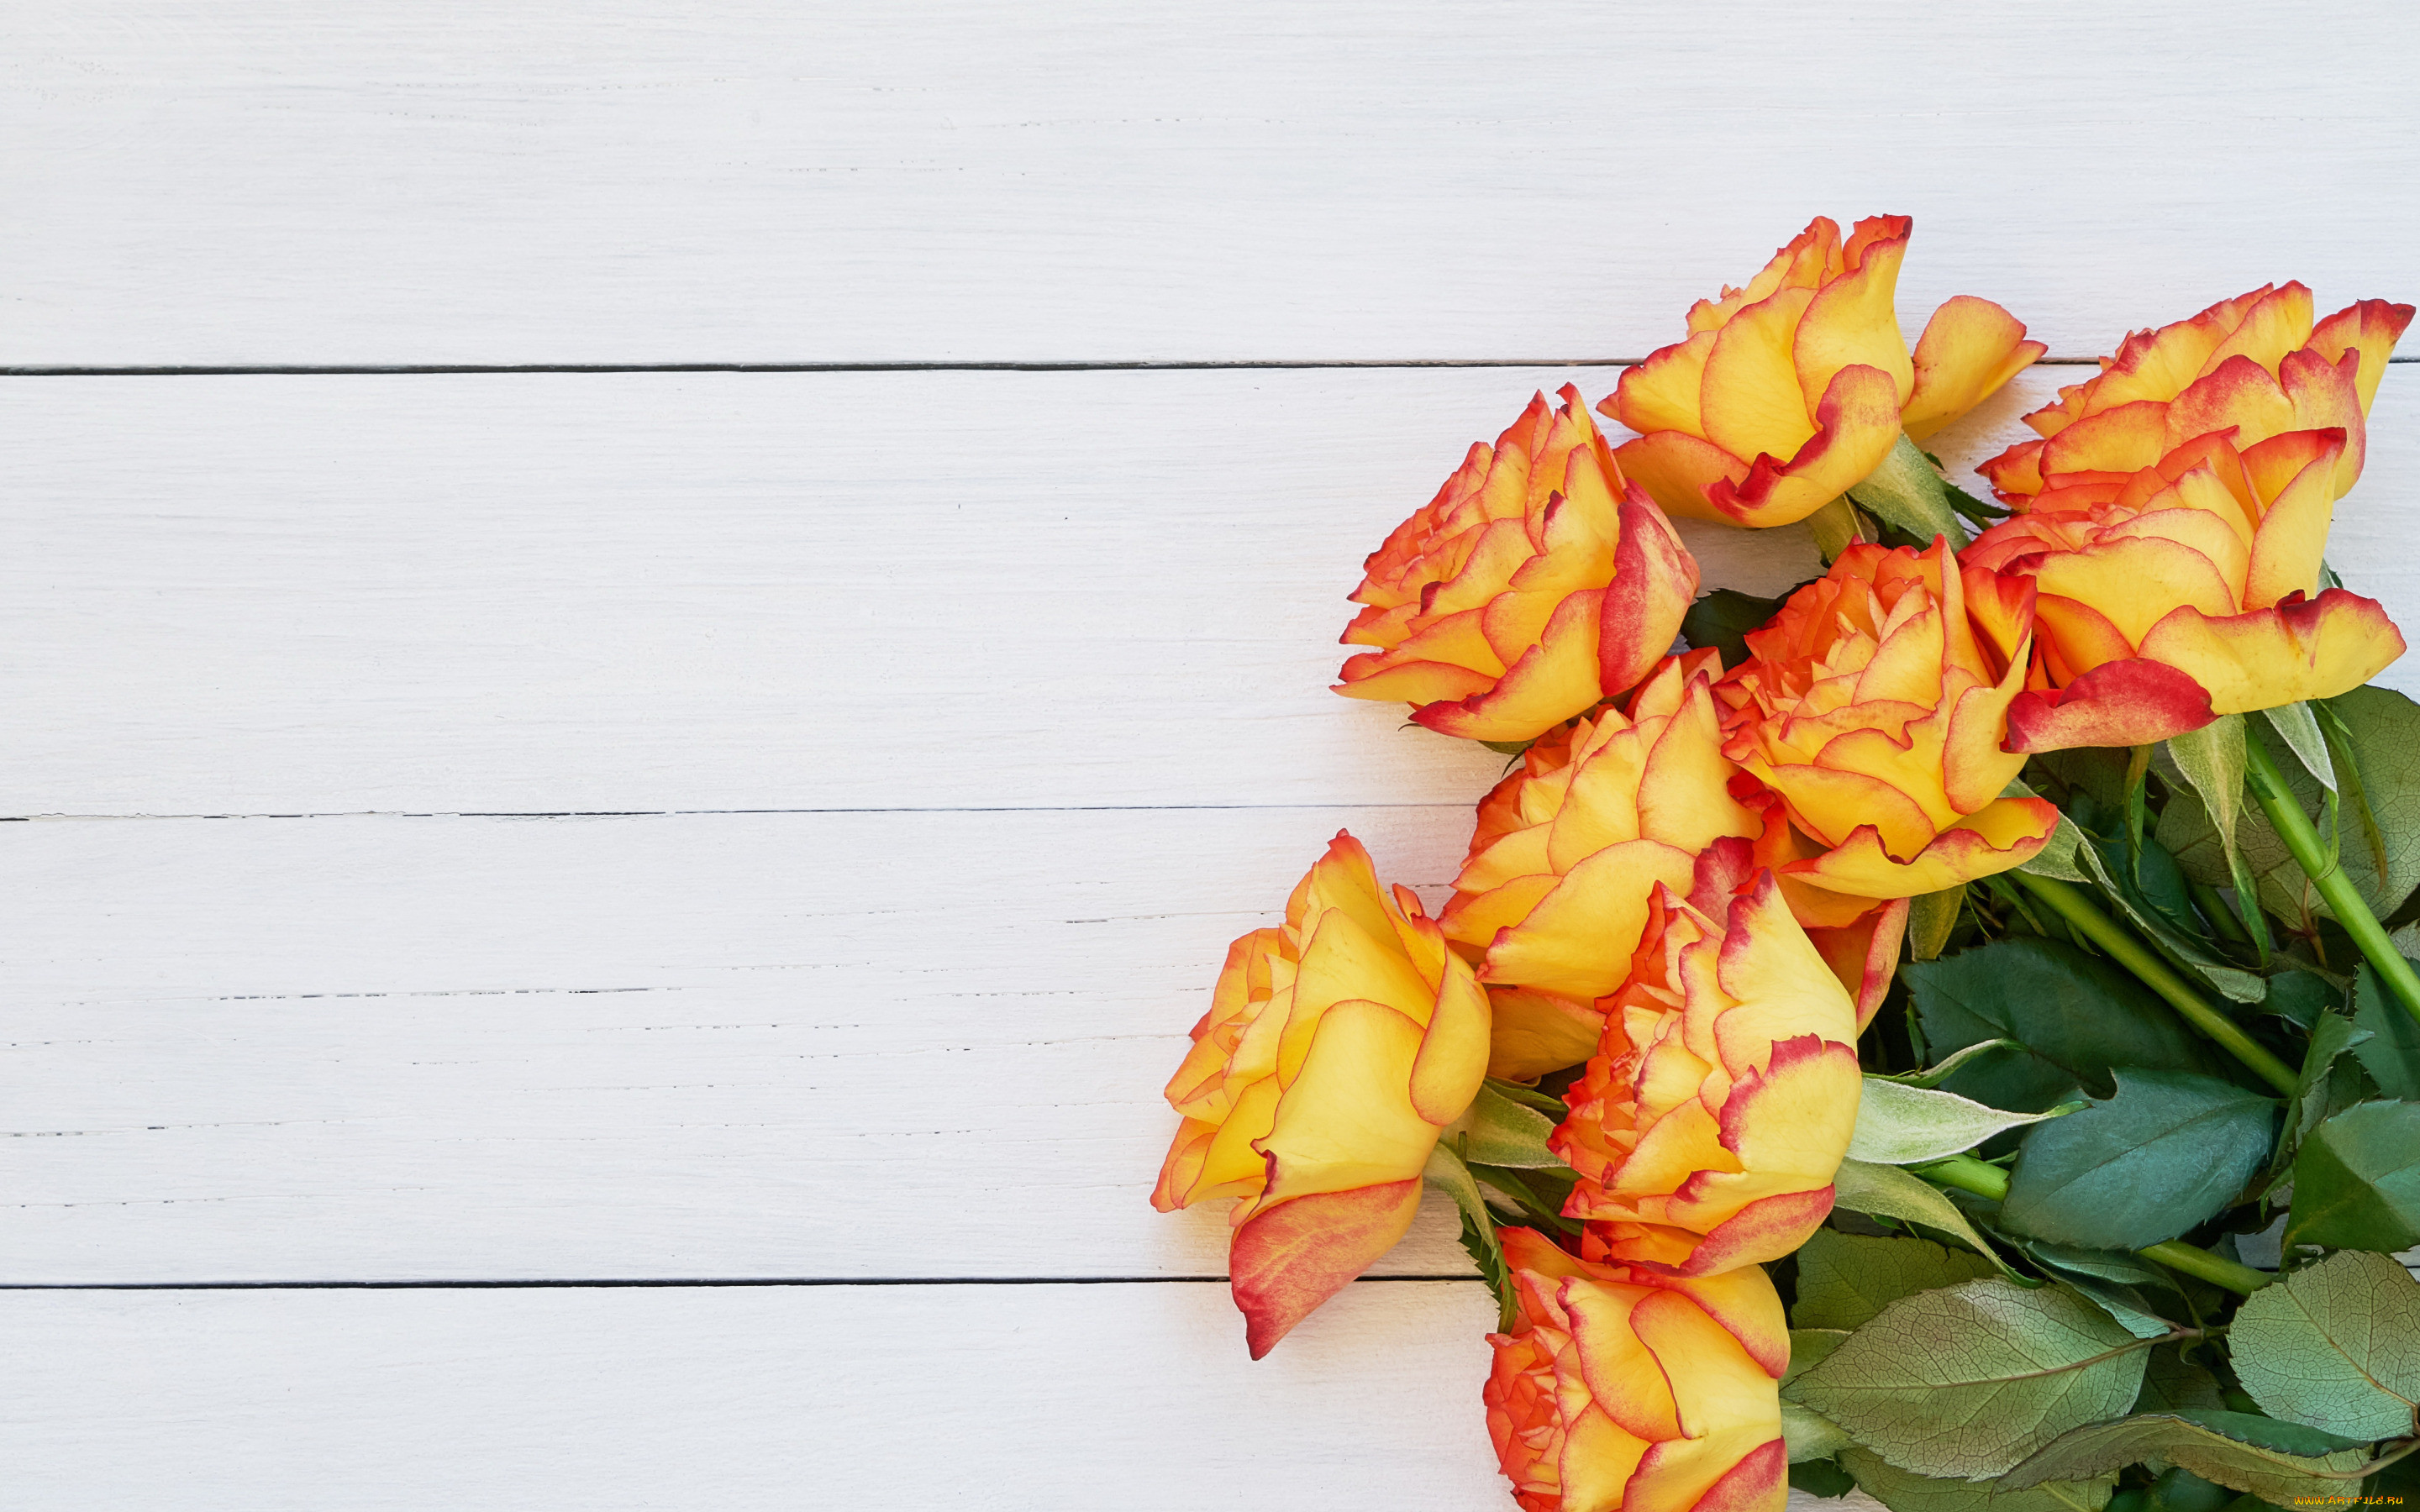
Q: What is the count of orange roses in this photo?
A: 9